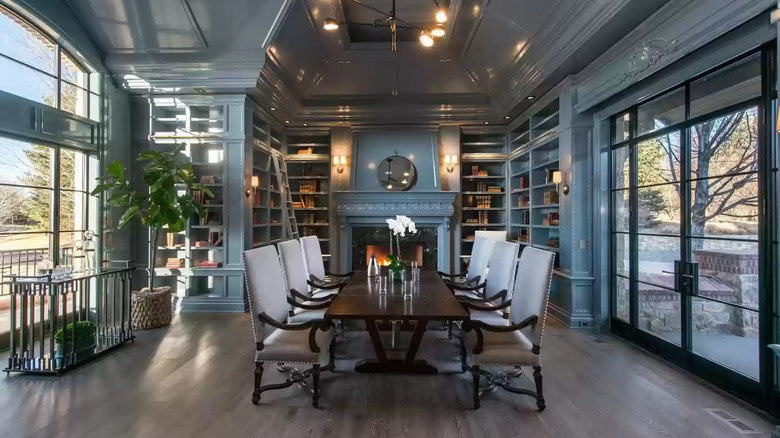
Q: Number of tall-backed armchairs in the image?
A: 6